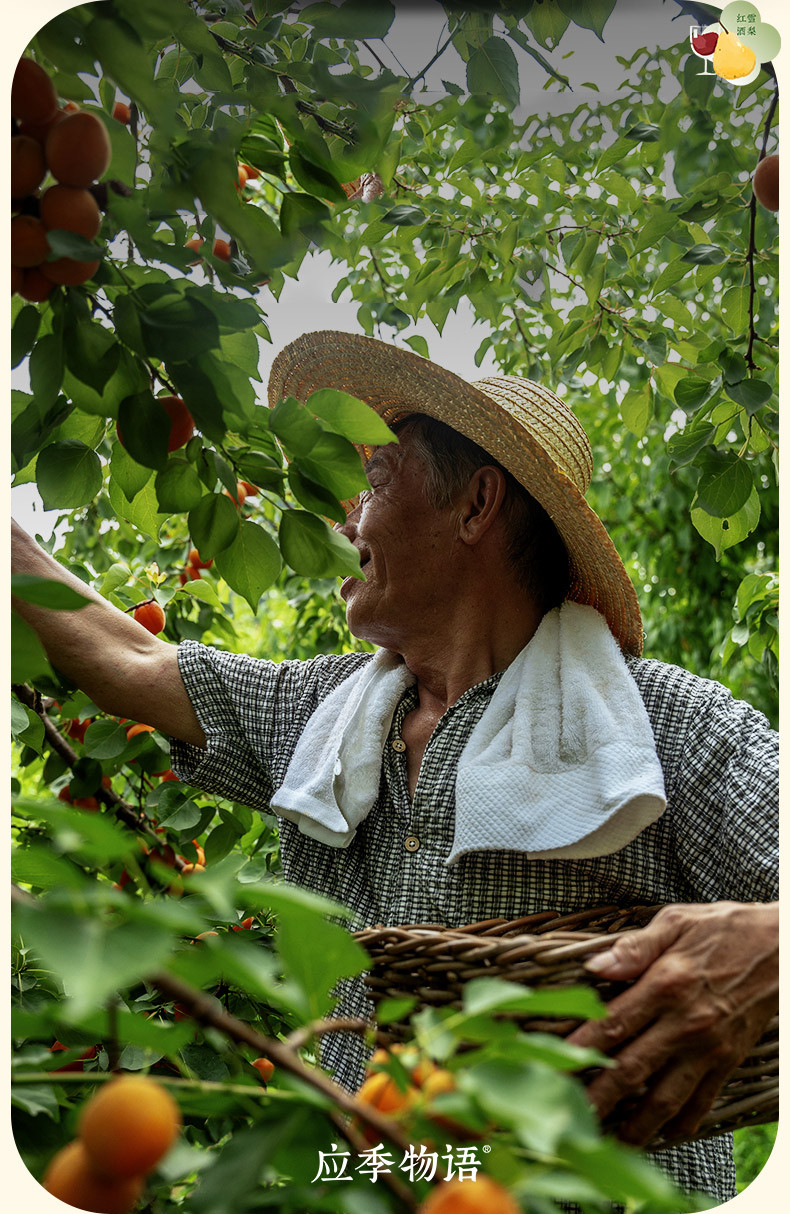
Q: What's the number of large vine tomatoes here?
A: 0